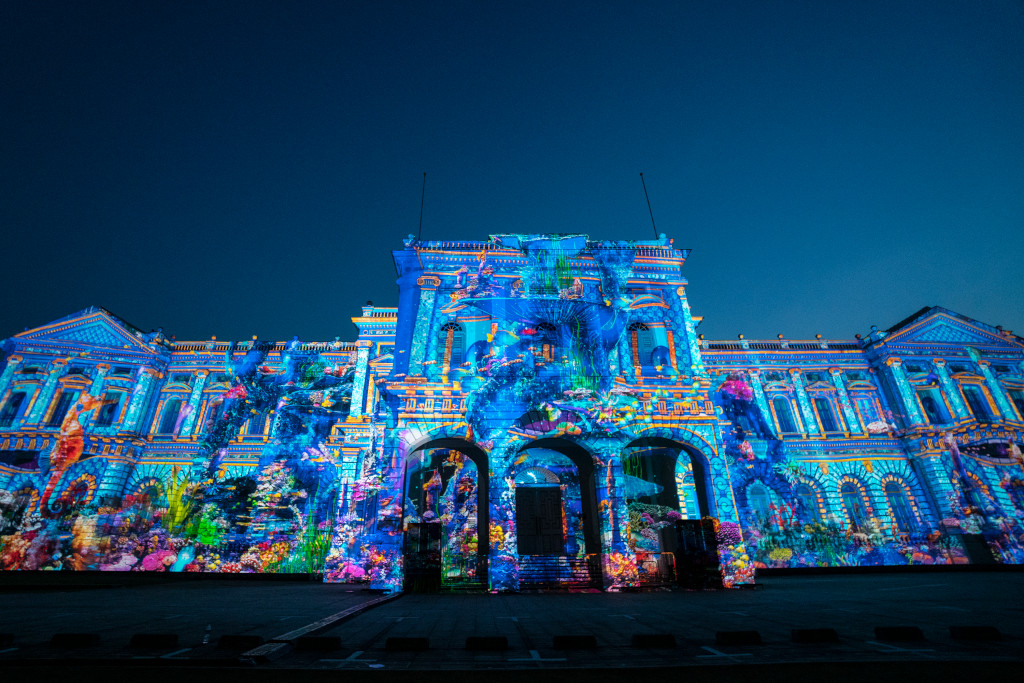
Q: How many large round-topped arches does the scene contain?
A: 3